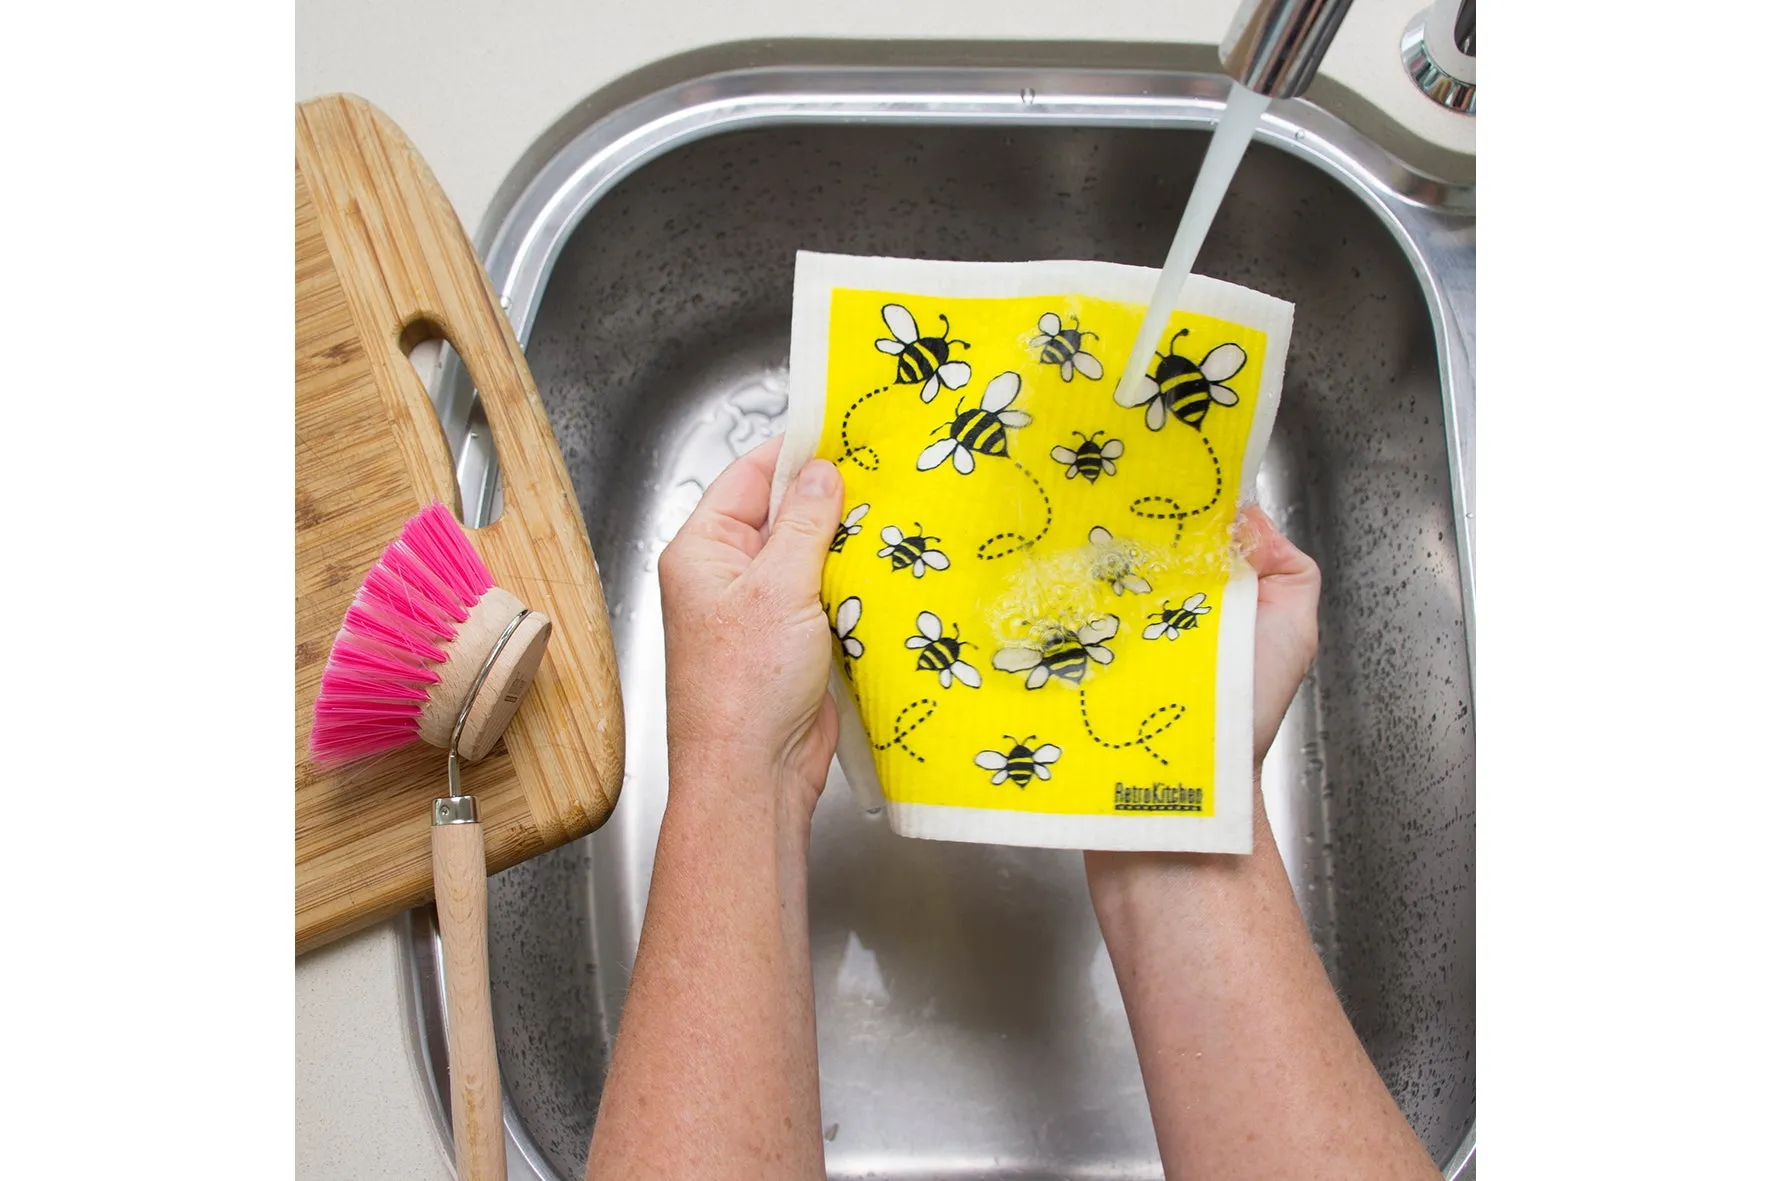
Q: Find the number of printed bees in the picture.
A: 13